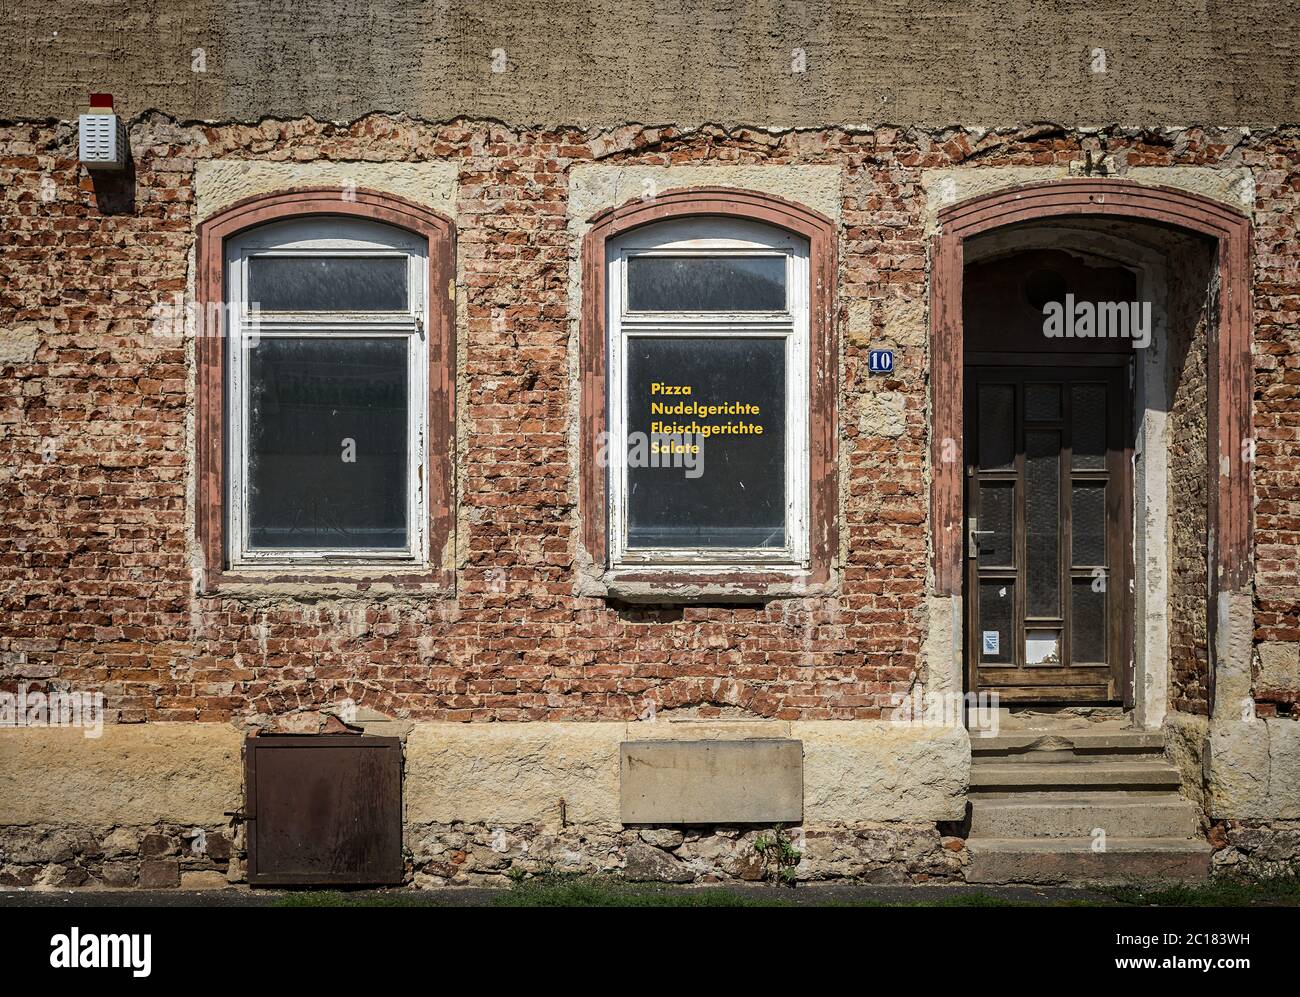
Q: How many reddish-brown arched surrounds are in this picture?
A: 3